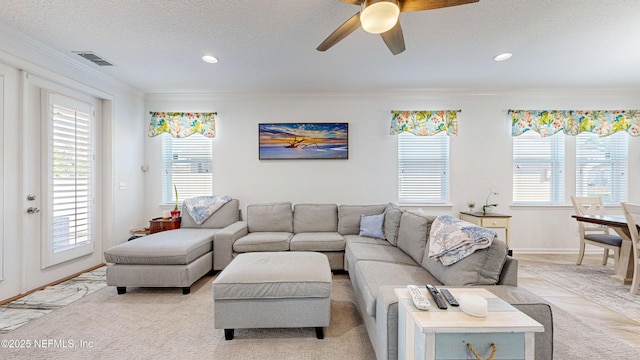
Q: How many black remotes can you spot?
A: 2